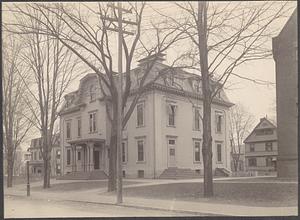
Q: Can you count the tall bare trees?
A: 4